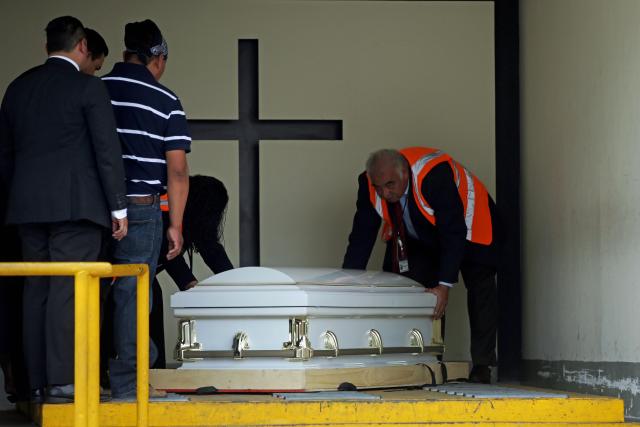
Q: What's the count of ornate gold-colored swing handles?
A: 4